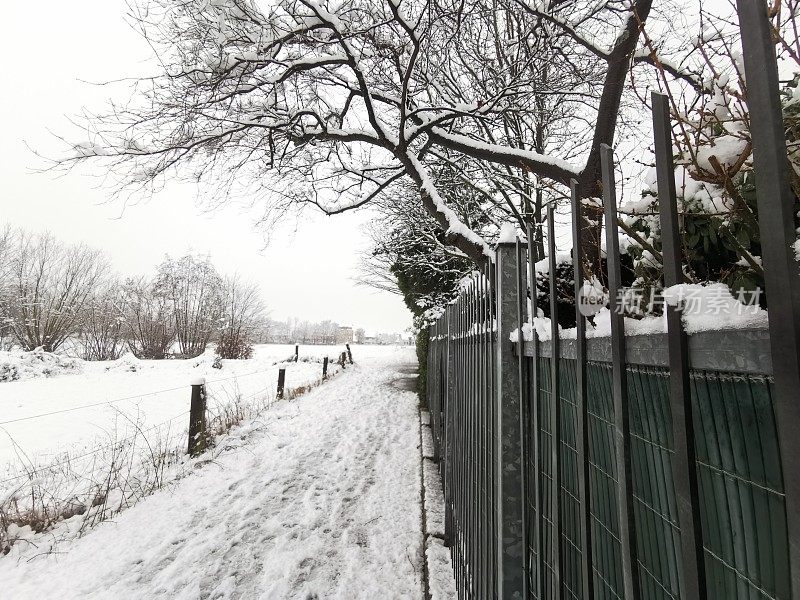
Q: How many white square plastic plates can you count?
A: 0